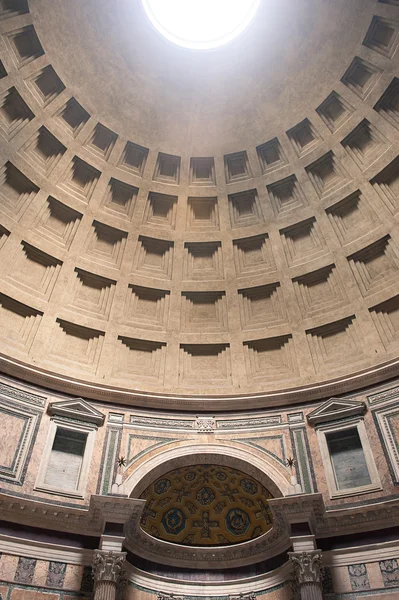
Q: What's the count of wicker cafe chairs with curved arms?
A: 0